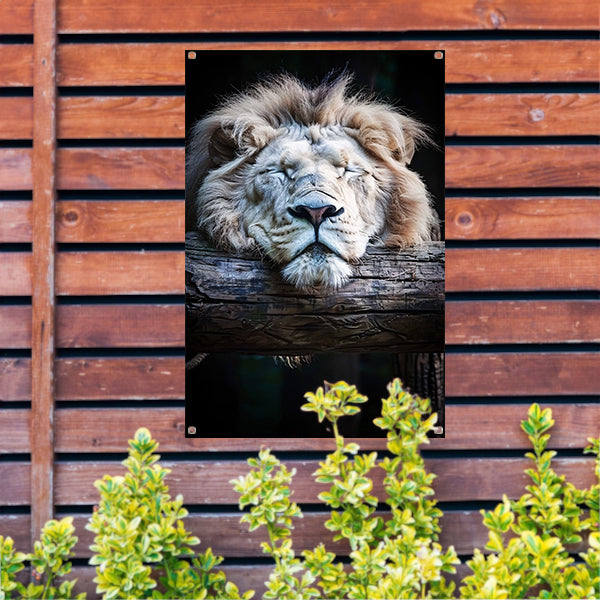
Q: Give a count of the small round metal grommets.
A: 4